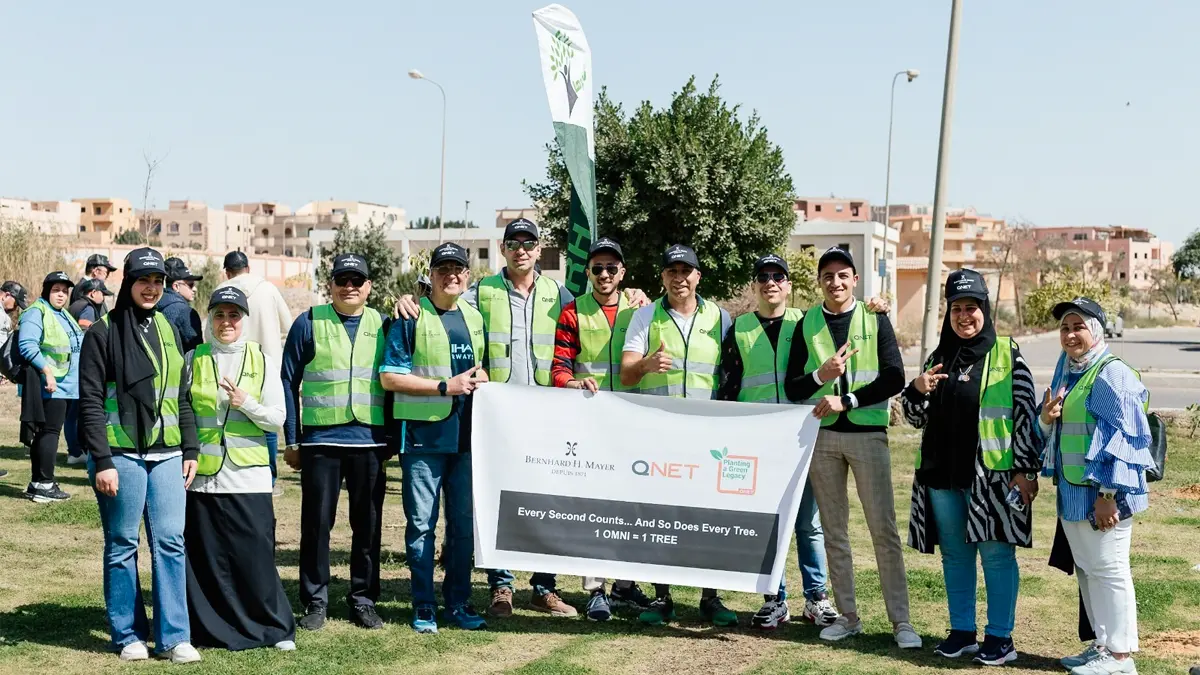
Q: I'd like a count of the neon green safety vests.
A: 12